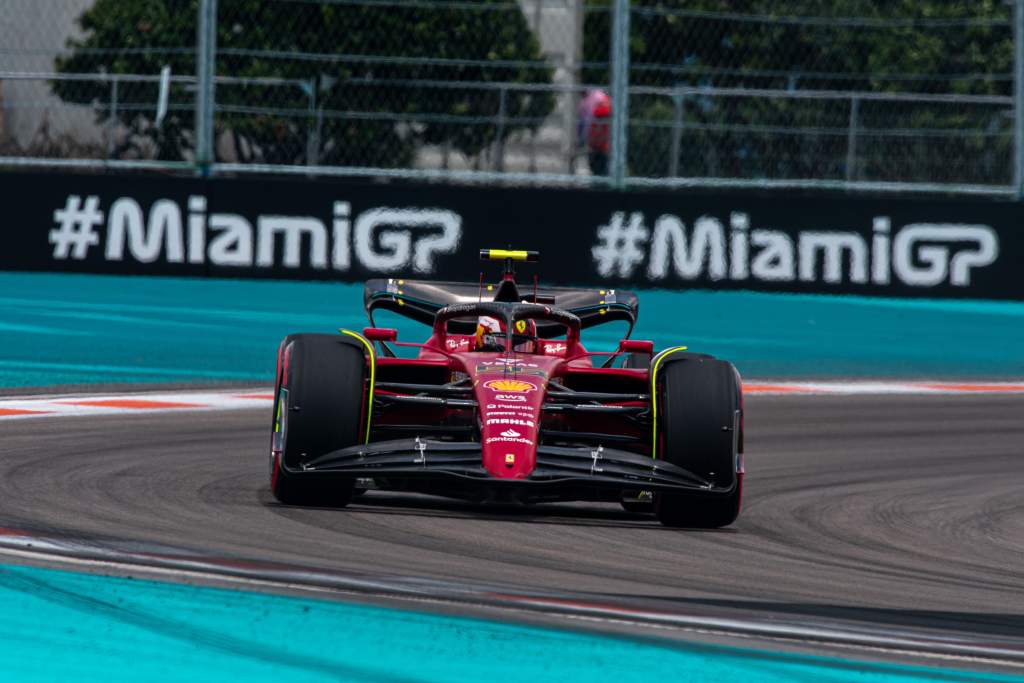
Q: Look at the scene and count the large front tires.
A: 2